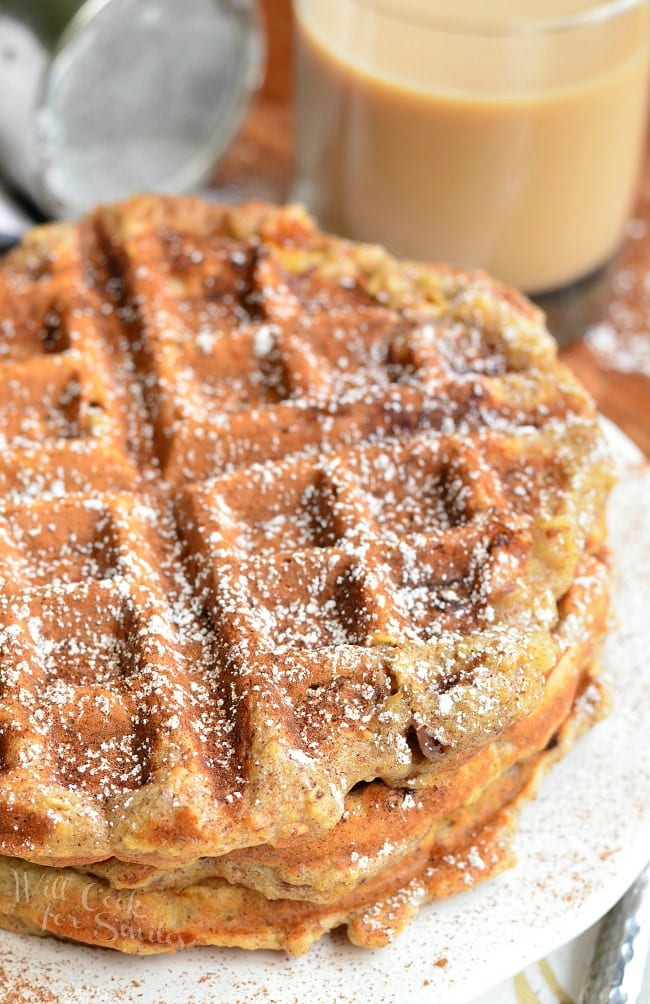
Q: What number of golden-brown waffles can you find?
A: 3